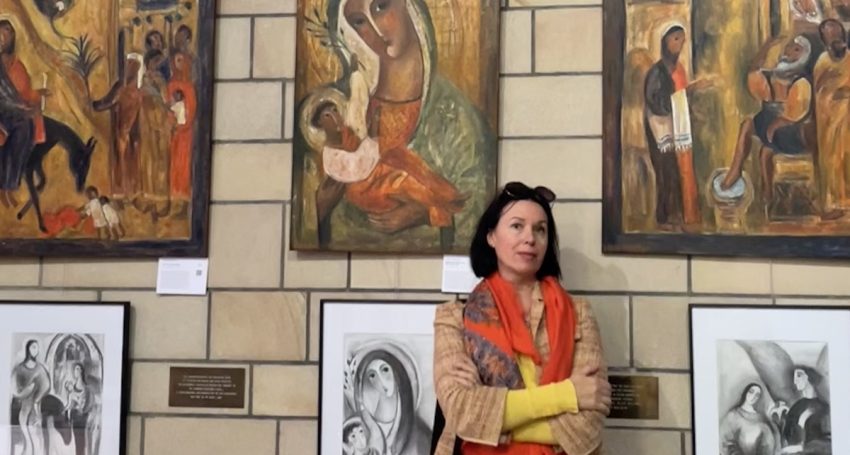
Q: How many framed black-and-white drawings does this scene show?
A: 3